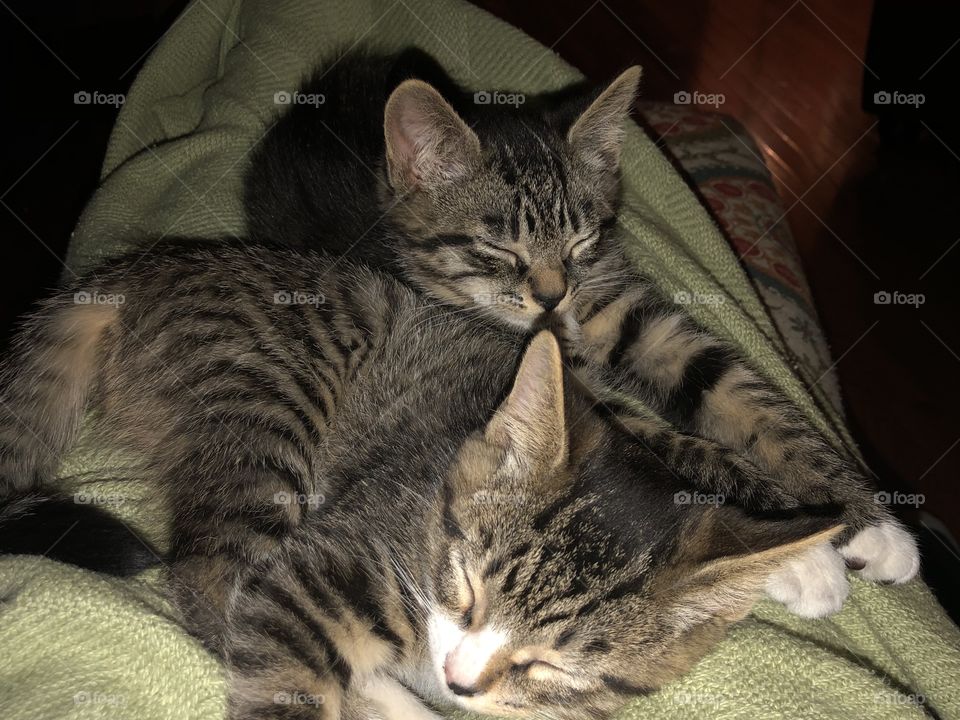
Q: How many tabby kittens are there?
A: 2